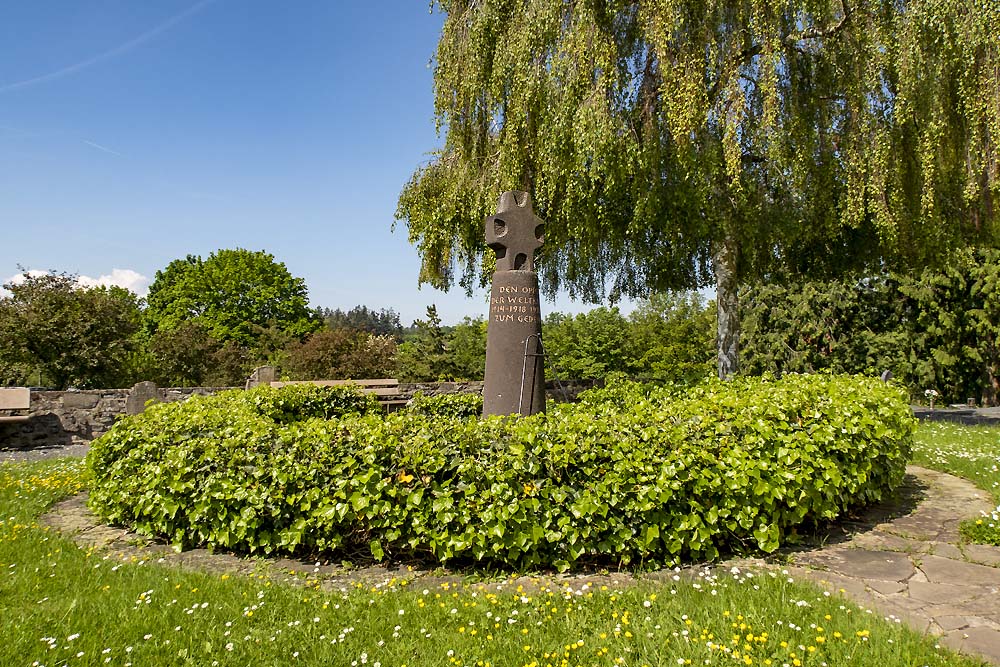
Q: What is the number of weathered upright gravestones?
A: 2